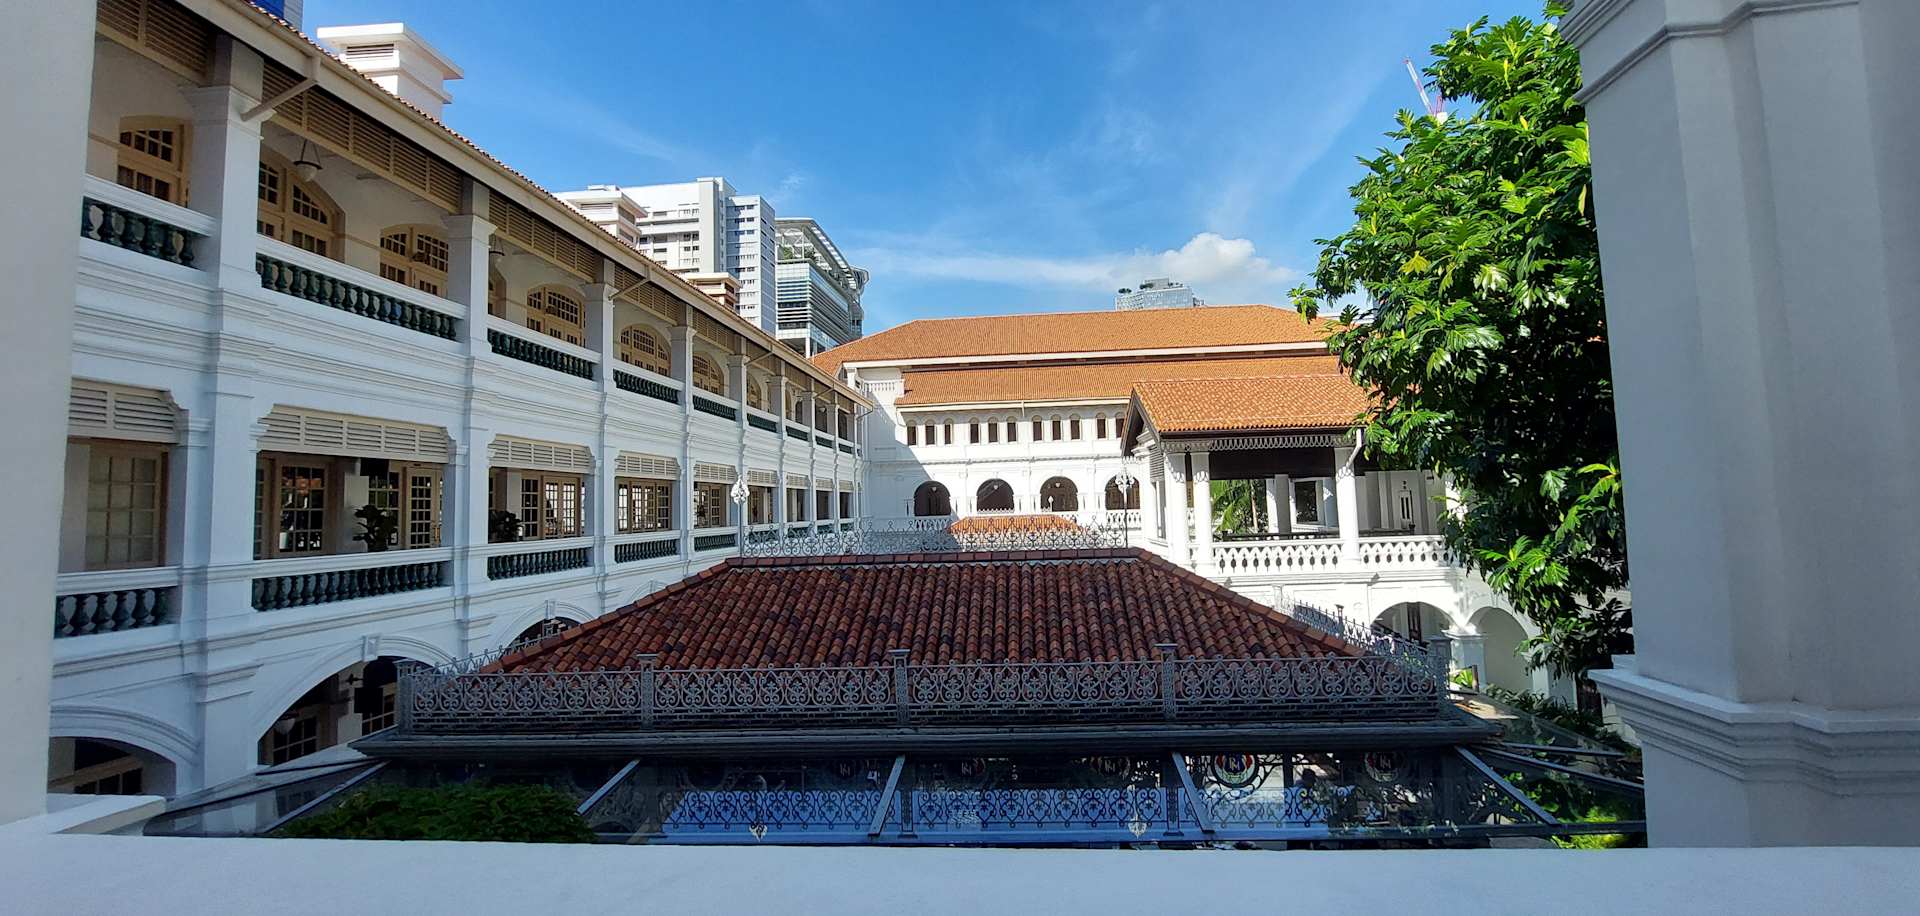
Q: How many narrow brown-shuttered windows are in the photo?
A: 11